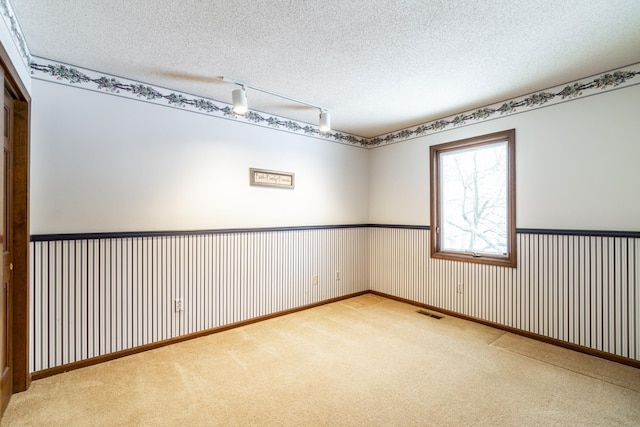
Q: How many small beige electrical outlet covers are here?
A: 4